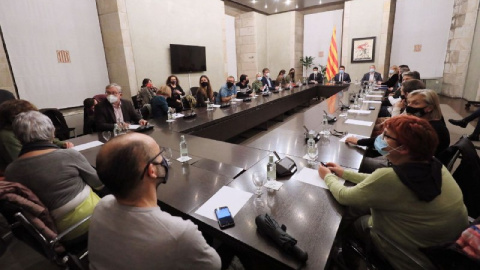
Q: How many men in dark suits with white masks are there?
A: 3